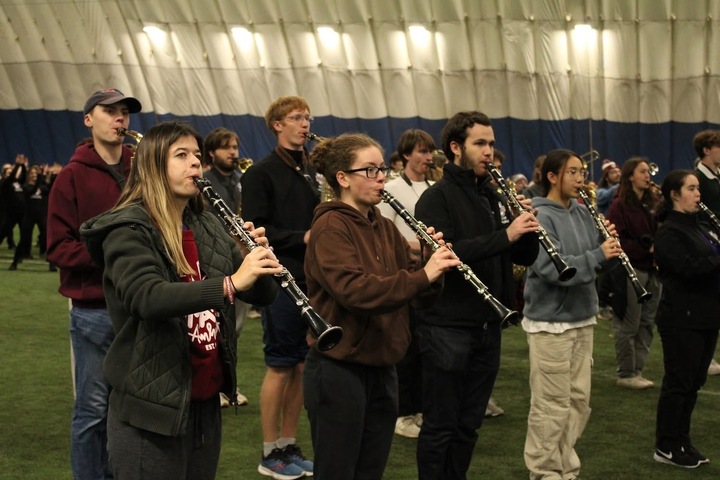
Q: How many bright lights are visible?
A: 5